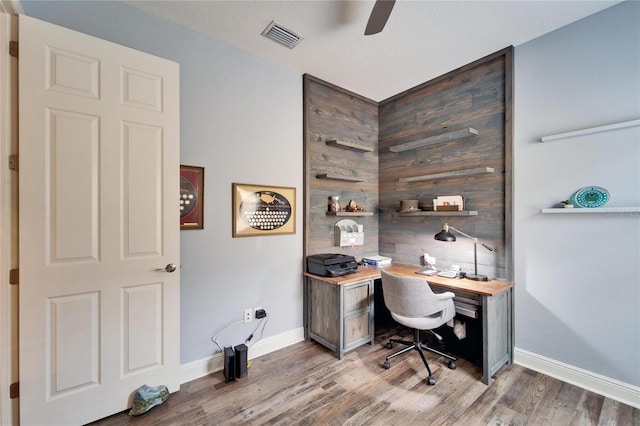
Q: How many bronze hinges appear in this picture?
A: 4